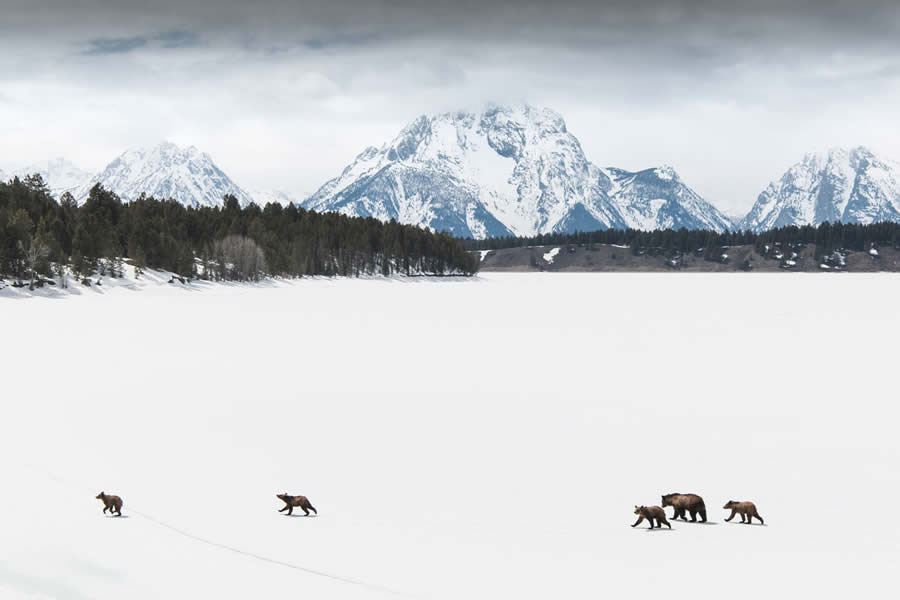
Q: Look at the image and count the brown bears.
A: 5